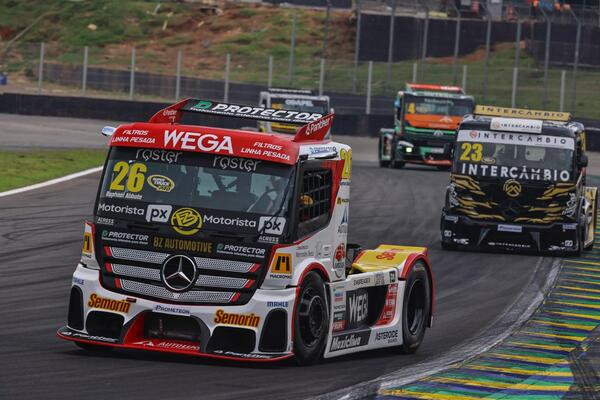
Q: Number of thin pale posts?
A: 12